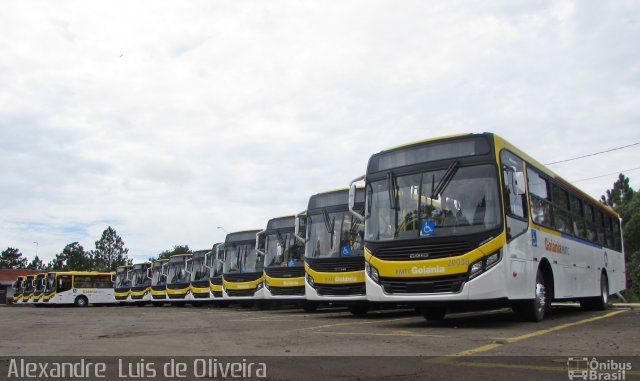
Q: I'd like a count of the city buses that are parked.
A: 14